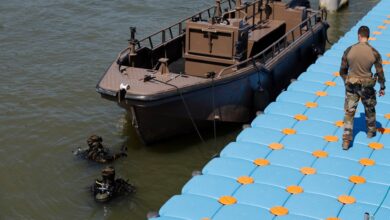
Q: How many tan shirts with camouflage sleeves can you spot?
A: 1